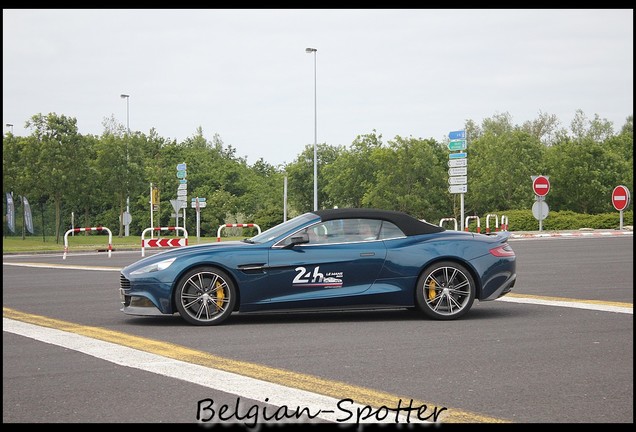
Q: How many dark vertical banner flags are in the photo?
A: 2